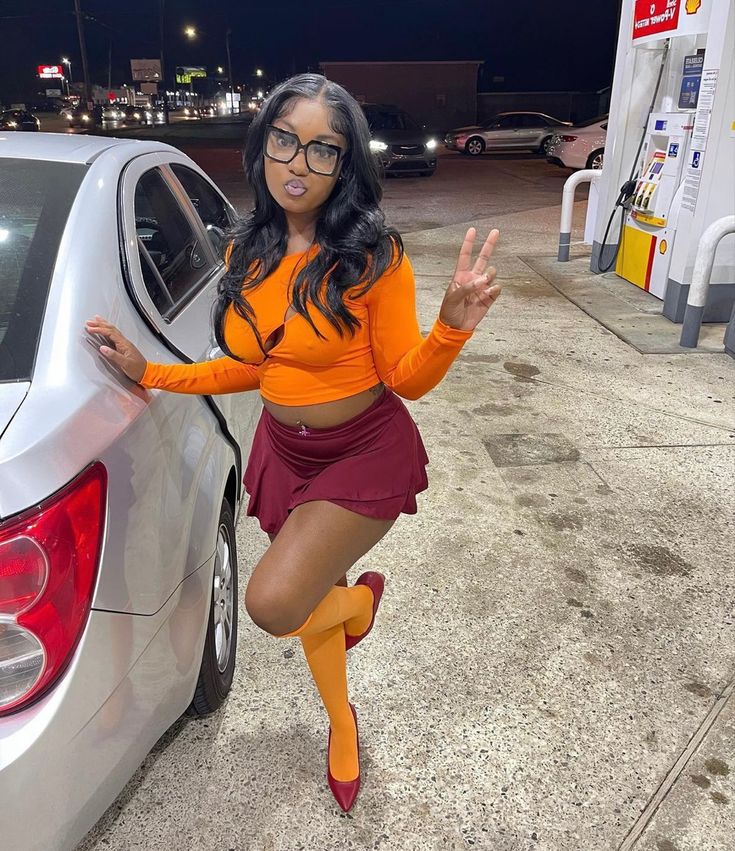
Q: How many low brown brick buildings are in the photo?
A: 1